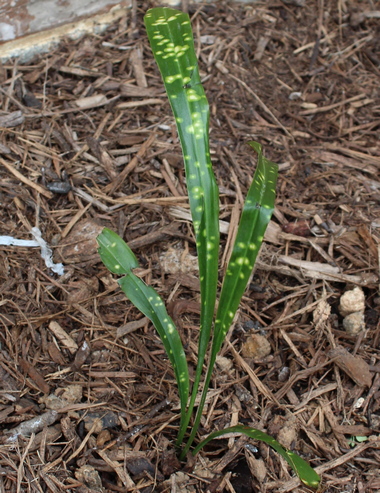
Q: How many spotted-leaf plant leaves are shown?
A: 4